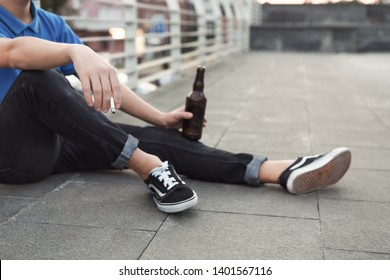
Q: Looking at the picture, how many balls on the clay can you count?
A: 0